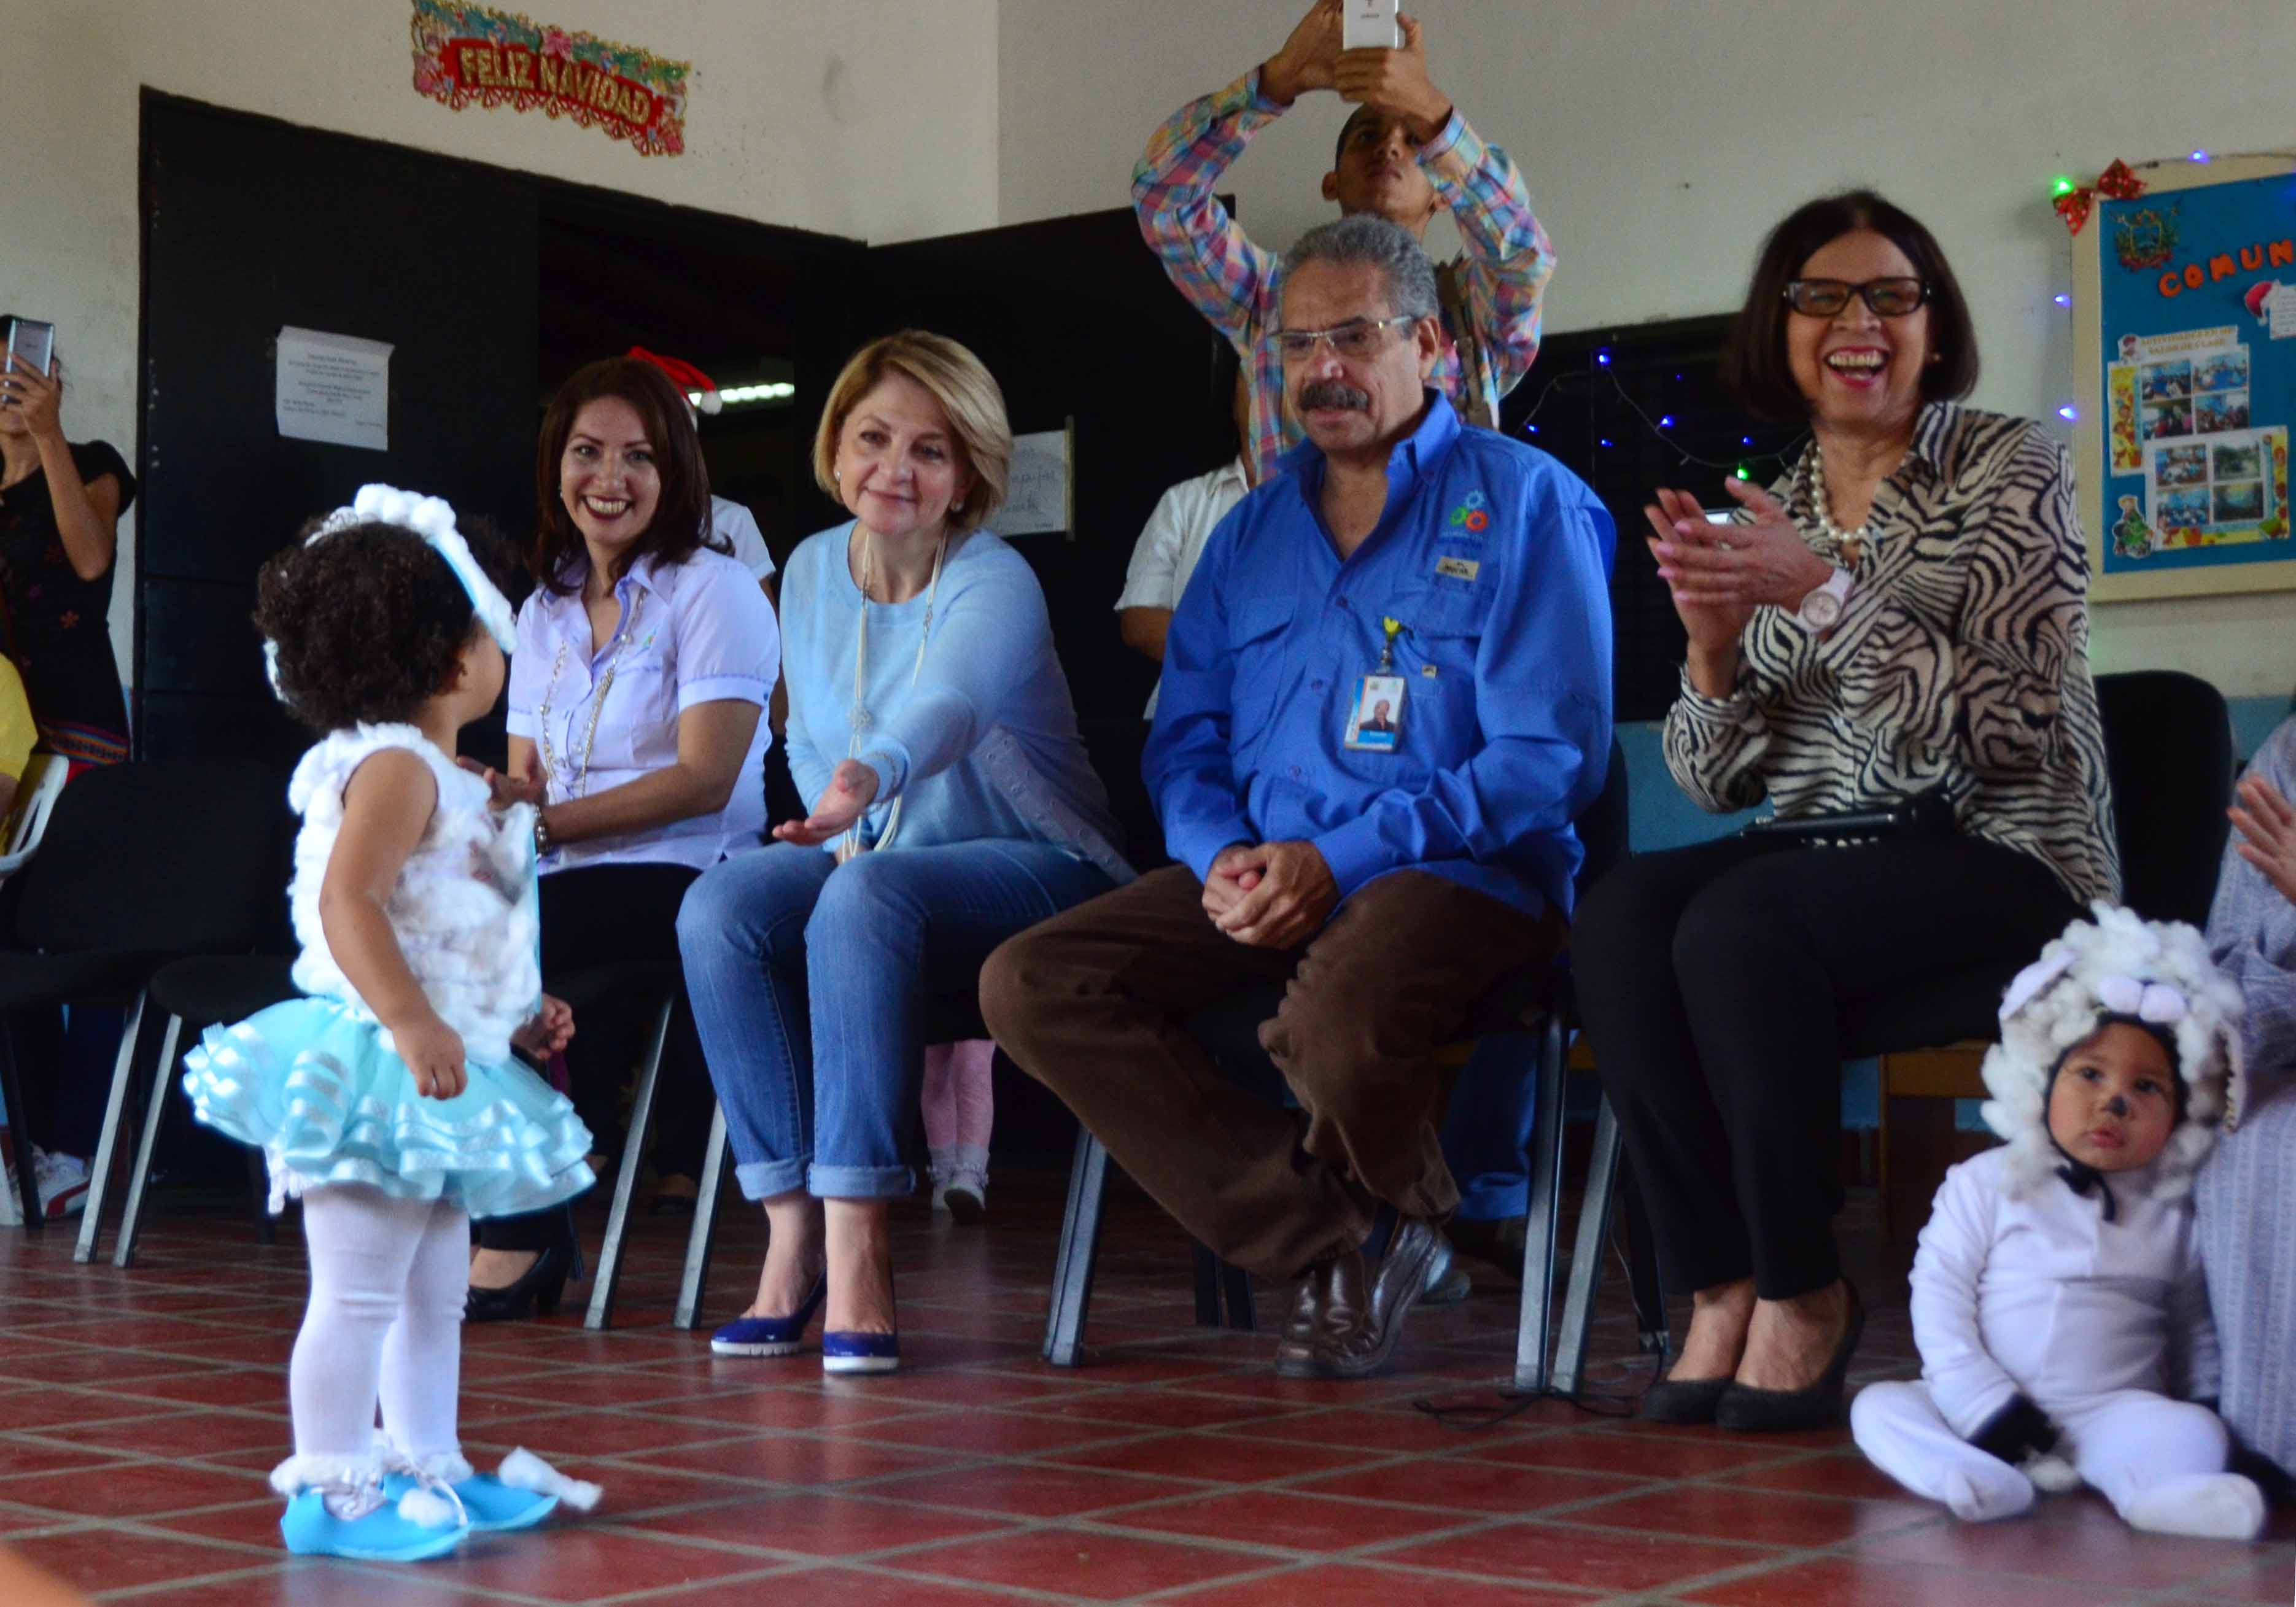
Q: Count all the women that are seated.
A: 3